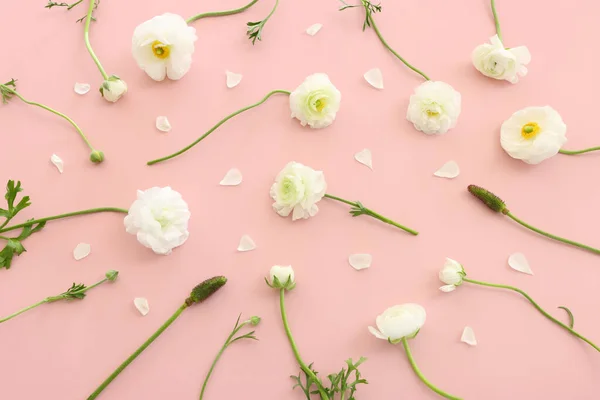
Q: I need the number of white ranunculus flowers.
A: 11